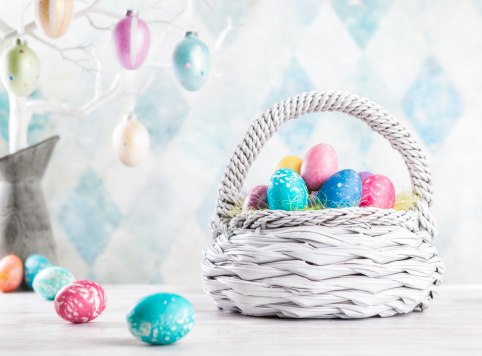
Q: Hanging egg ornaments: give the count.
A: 5